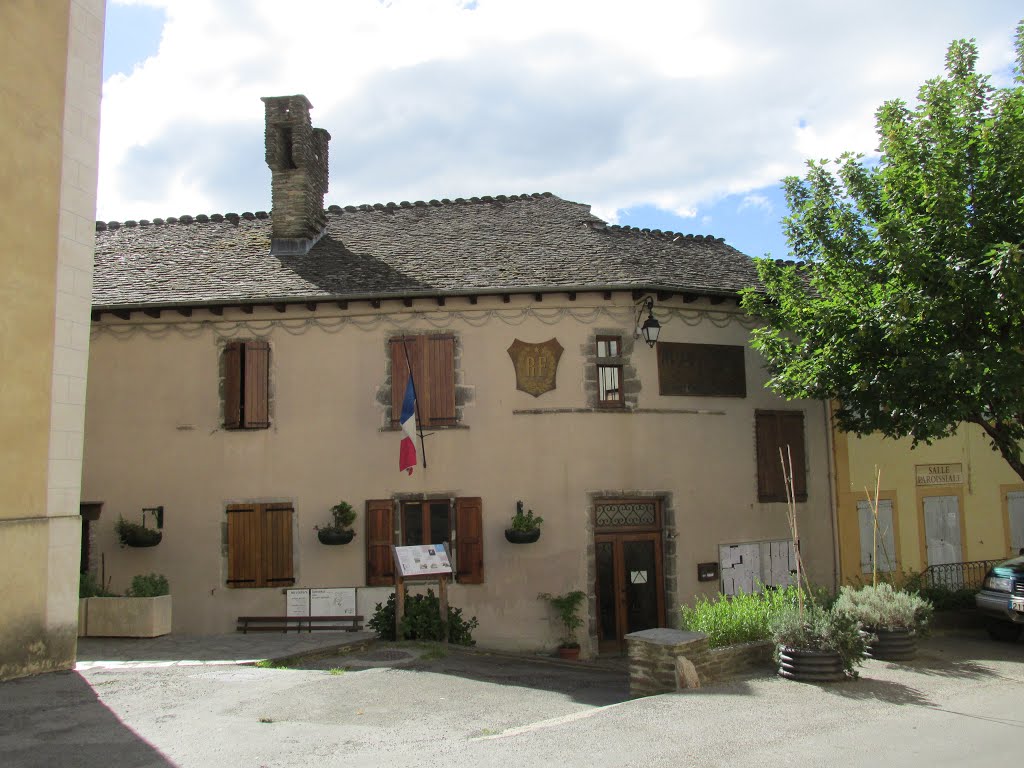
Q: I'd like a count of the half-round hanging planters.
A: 3